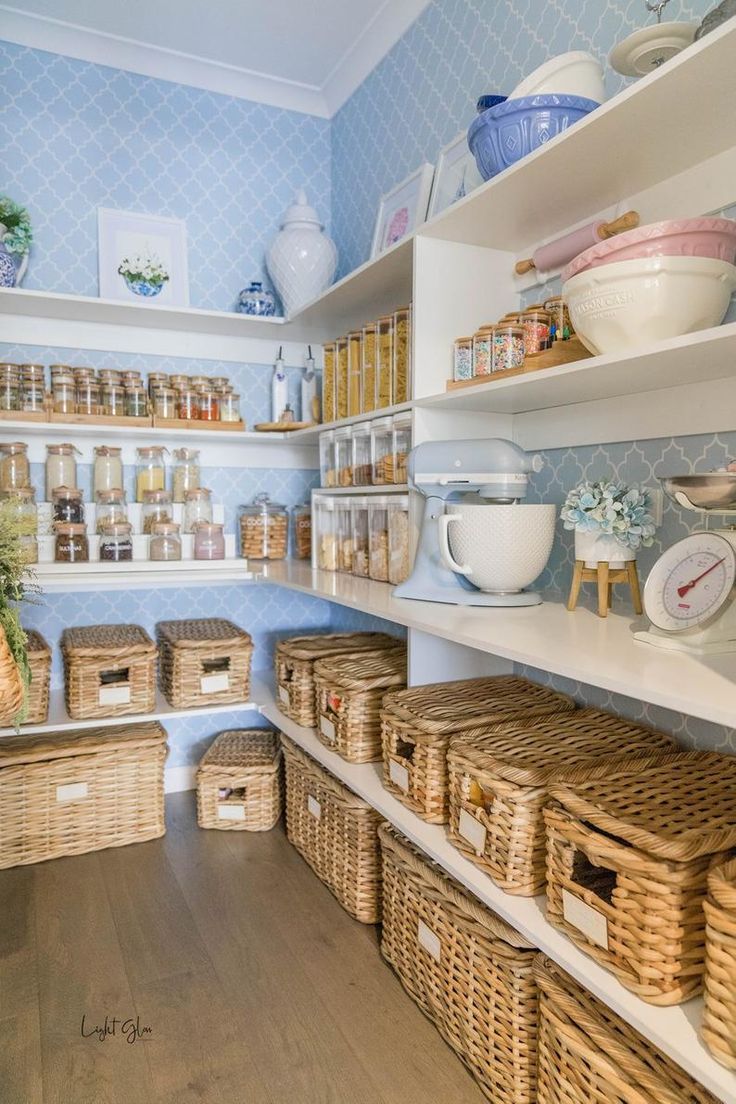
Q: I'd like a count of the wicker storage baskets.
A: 14